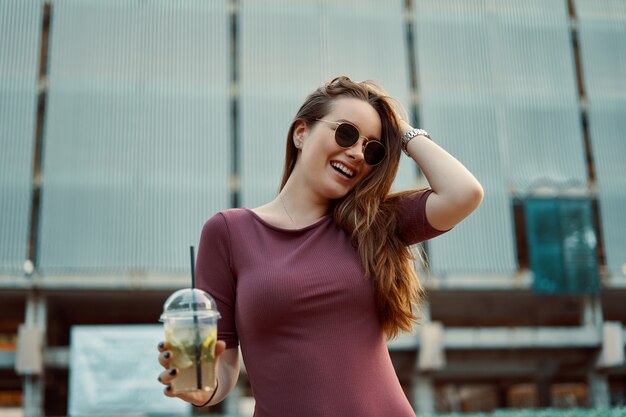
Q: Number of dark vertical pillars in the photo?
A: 4